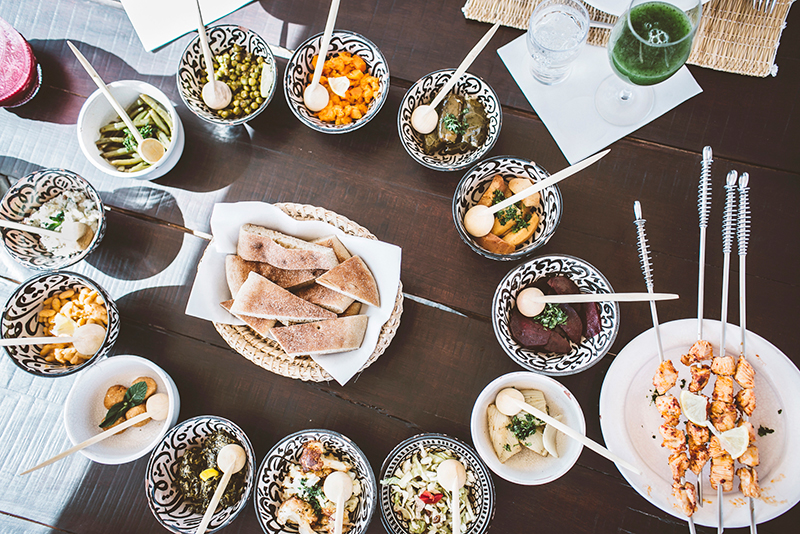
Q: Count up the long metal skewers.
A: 4